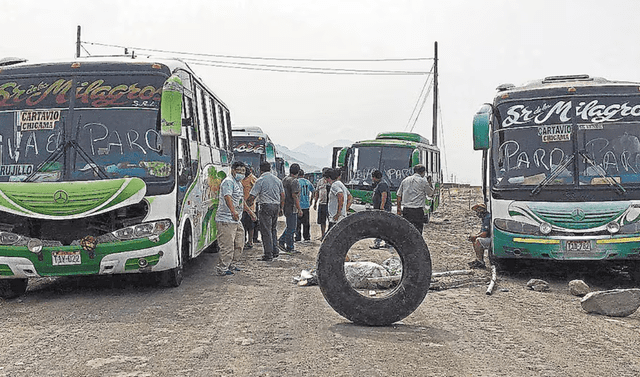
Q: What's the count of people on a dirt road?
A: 10